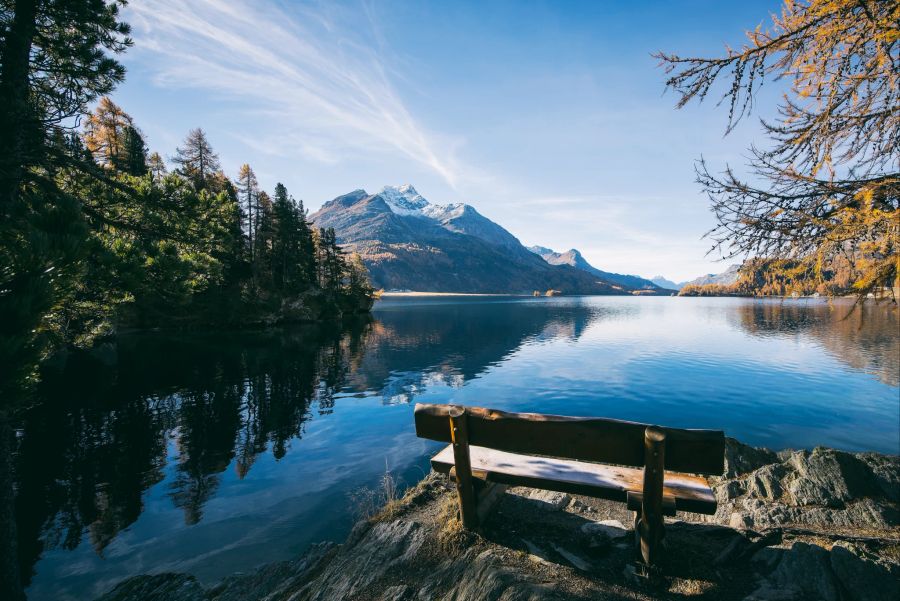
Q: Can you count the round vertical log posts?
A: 2